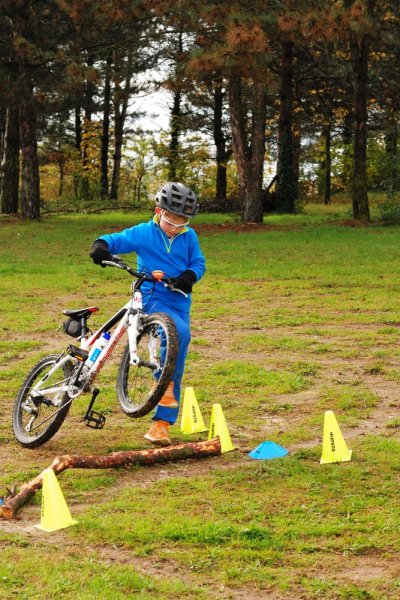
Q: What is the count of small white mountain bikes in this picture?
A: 1